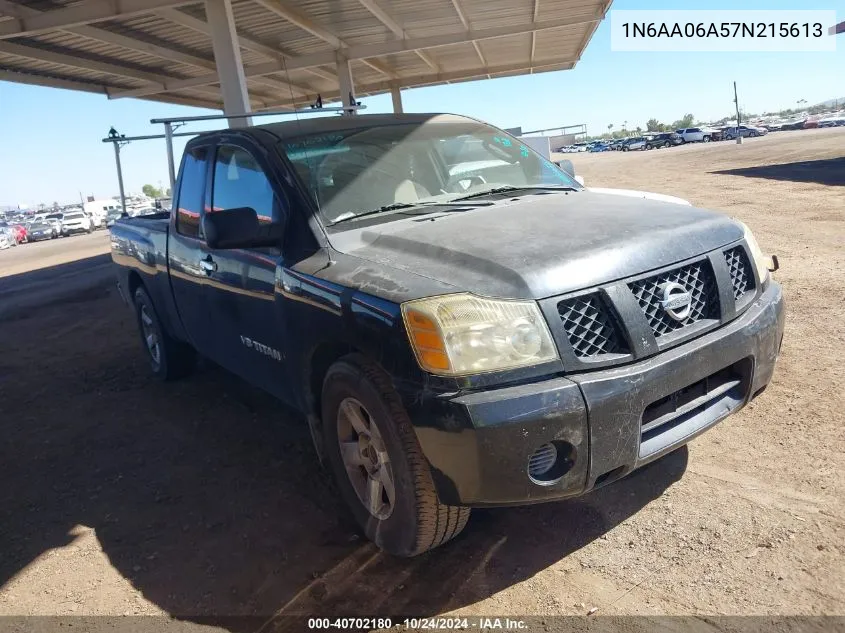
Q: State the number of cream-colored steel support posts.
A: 3